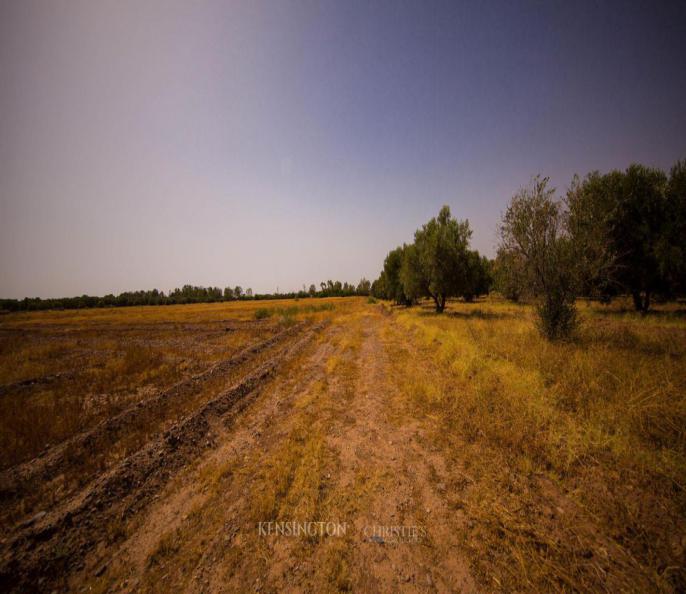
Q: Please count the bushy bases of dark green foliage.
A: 1